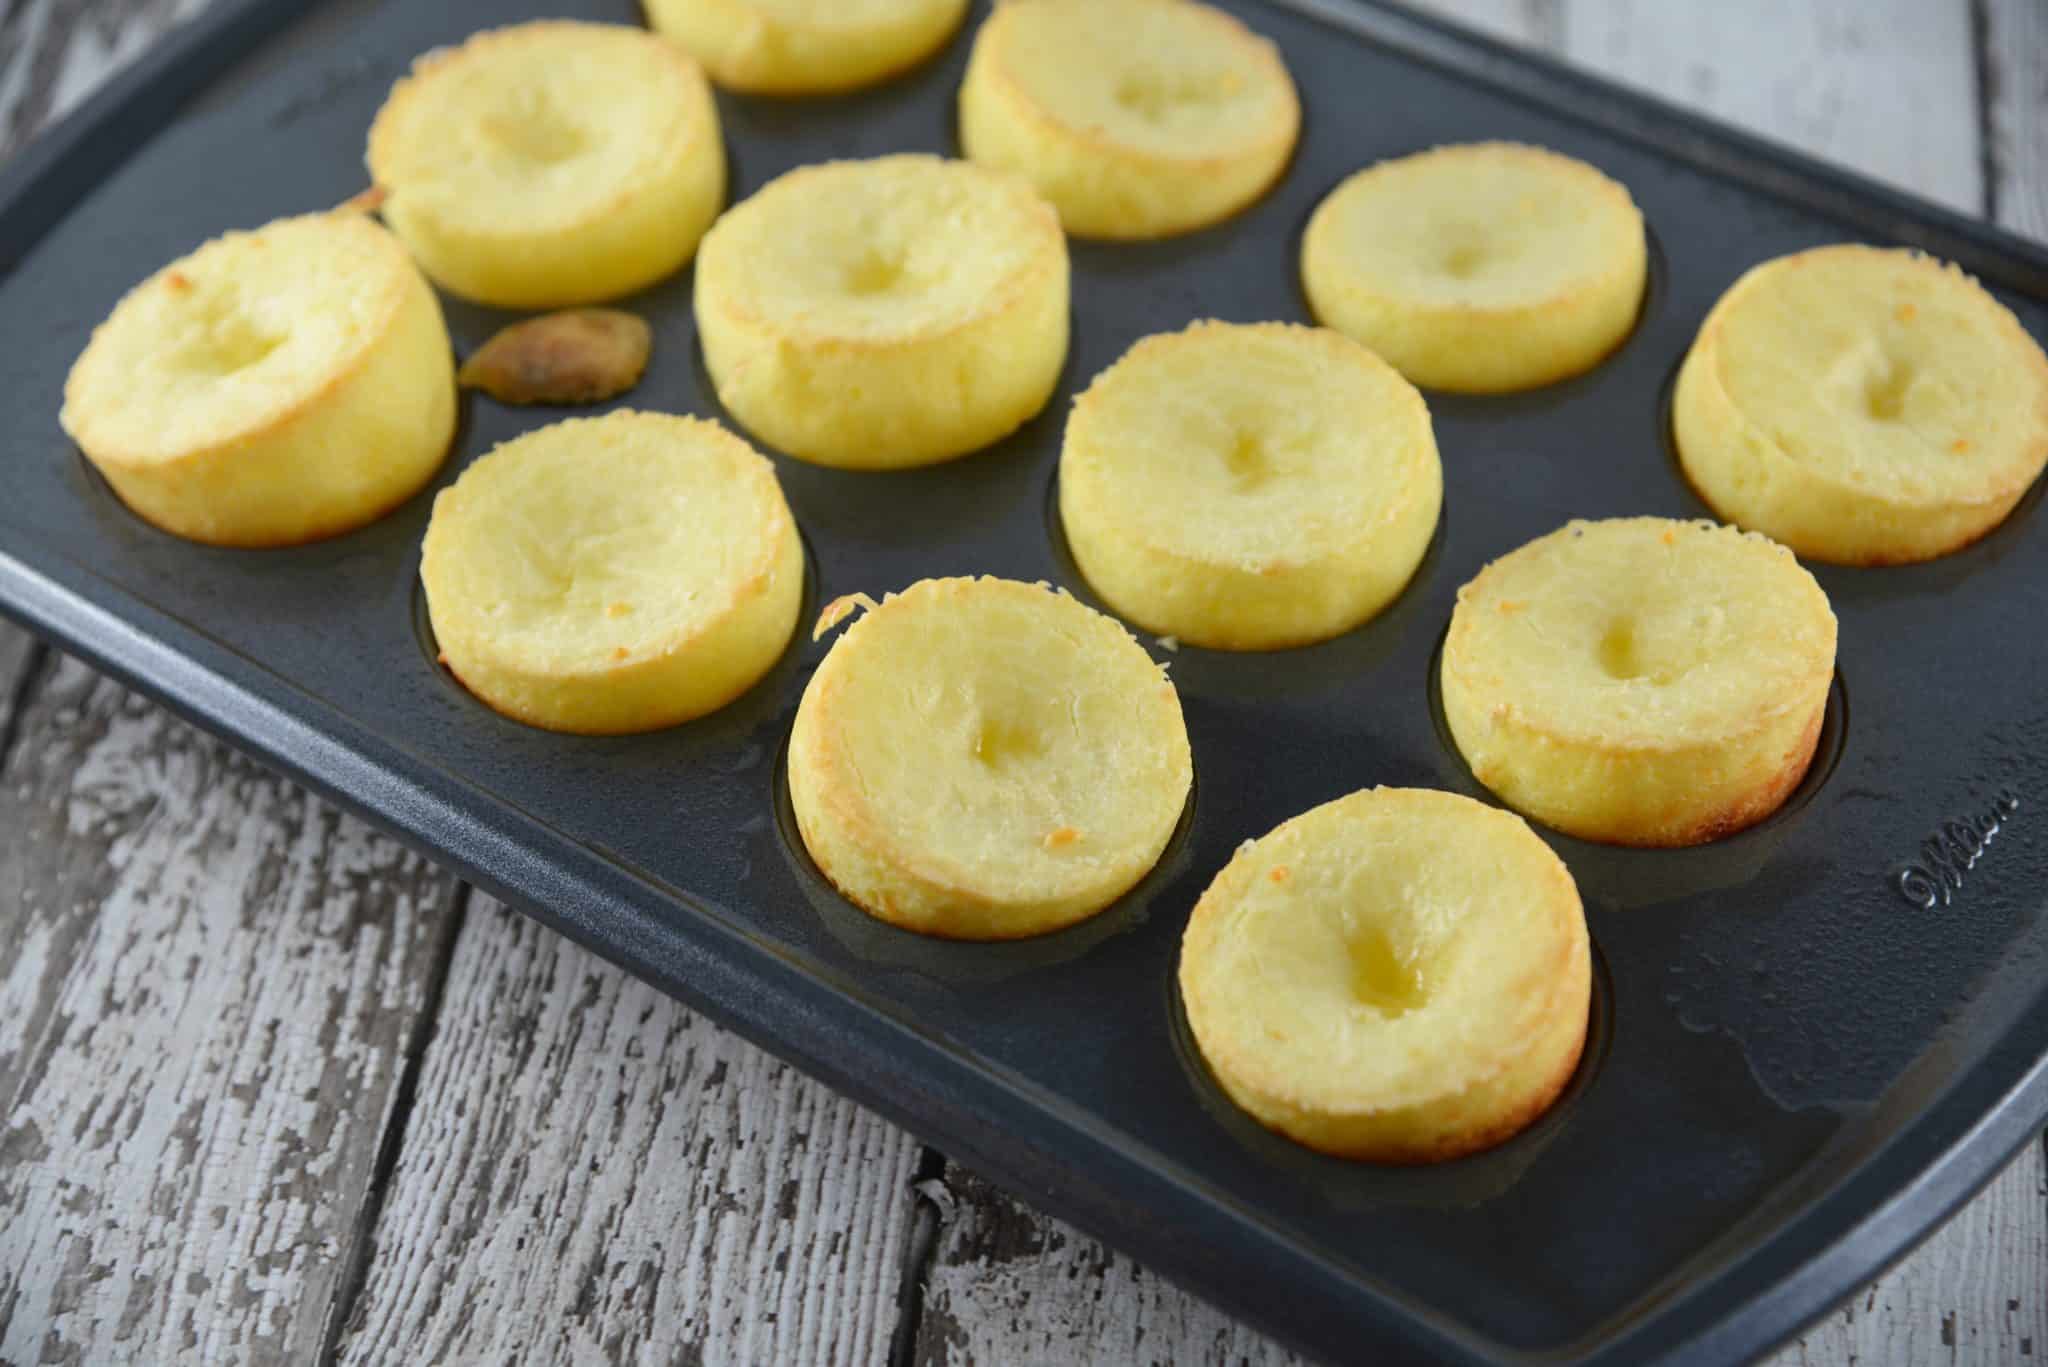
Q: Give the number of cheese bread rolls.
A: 12